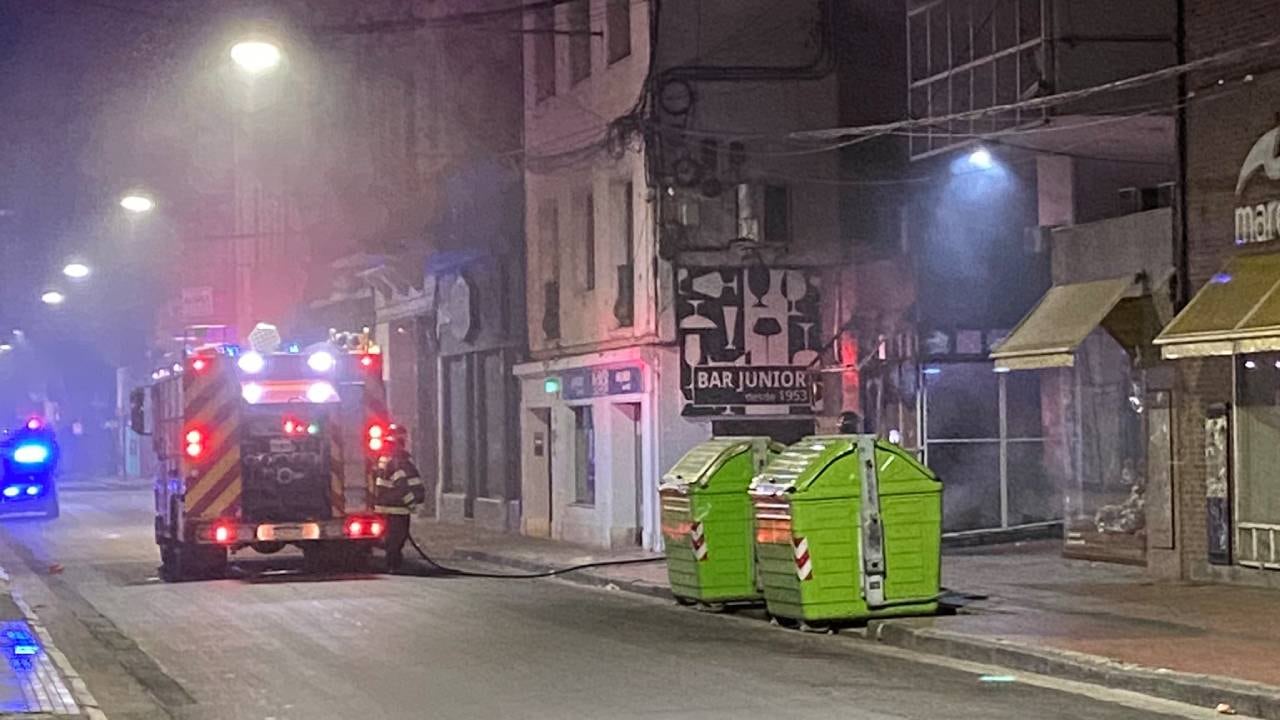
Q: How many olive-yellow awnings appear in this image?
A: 2